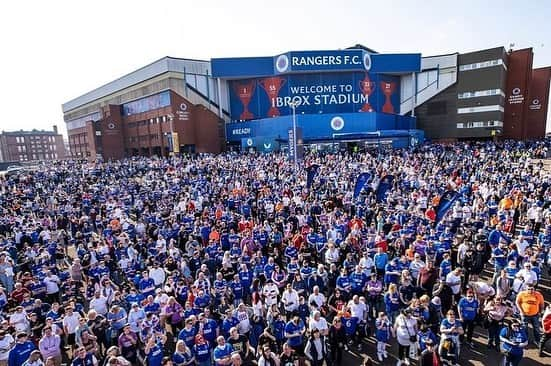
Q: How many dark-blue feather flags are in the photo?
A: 4